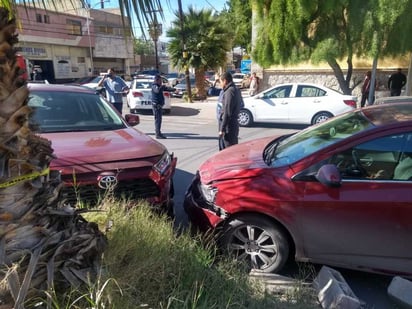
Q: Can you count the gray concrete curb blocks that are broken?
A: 2